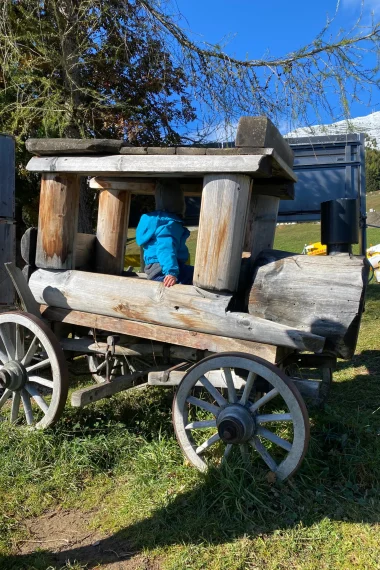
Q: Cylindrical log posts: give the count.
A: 4